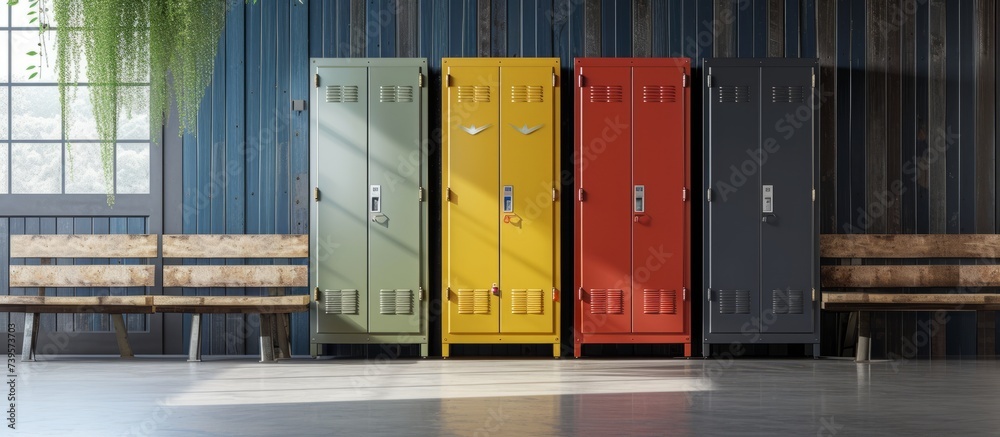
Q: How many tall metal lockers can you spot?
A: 4